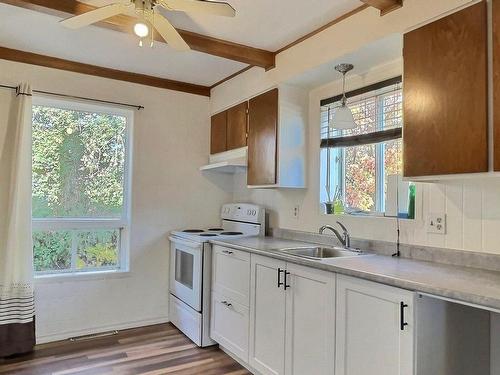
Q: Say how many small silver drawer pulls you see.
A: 2